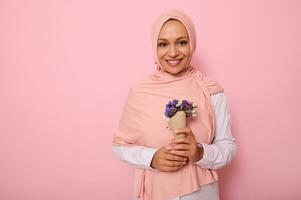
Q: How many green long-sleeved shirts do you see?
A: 0